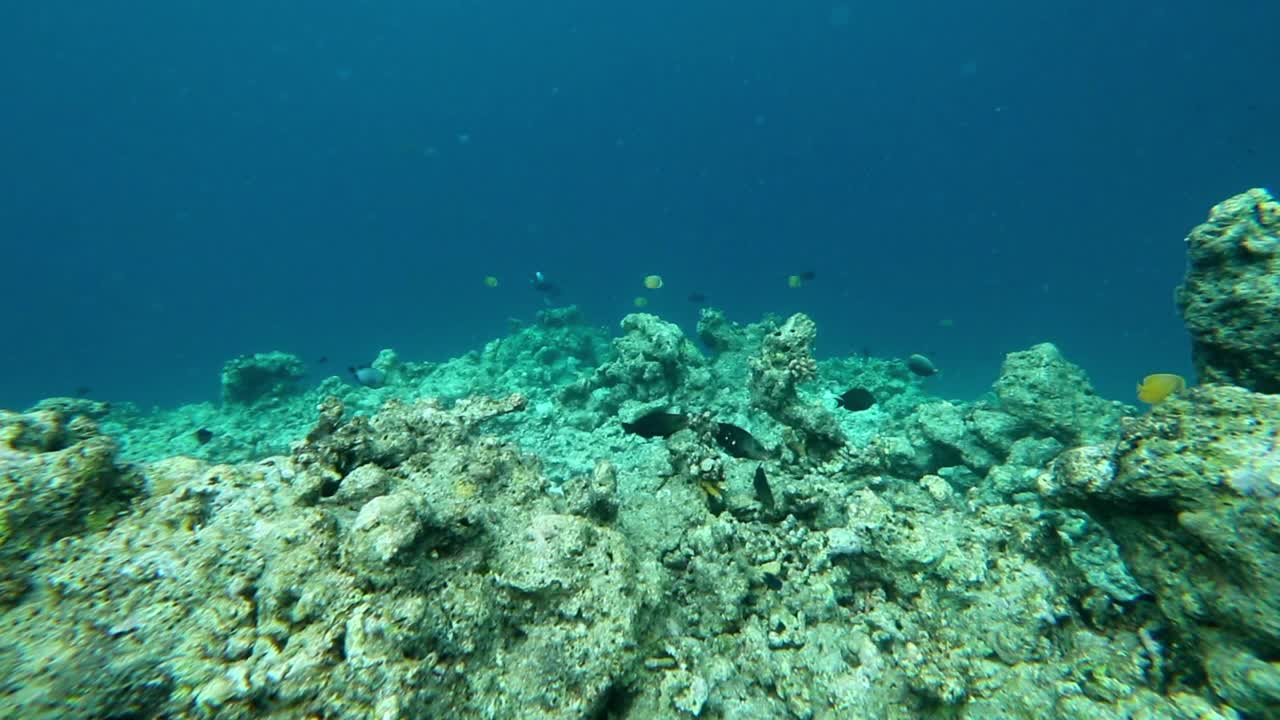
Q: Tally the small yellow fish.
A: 5